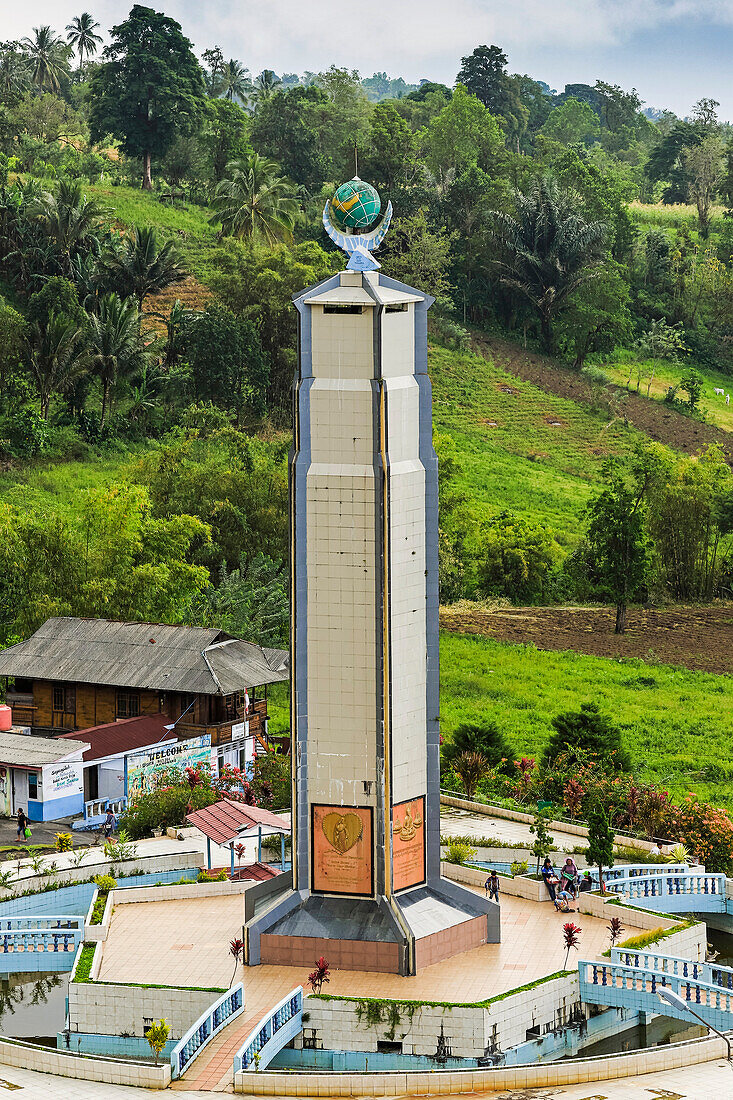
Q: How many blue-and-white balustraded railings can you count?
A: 8